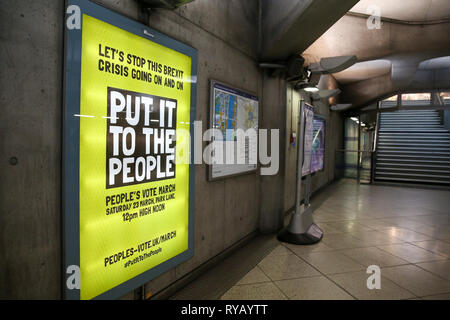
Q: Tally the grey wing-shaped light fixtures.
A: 3